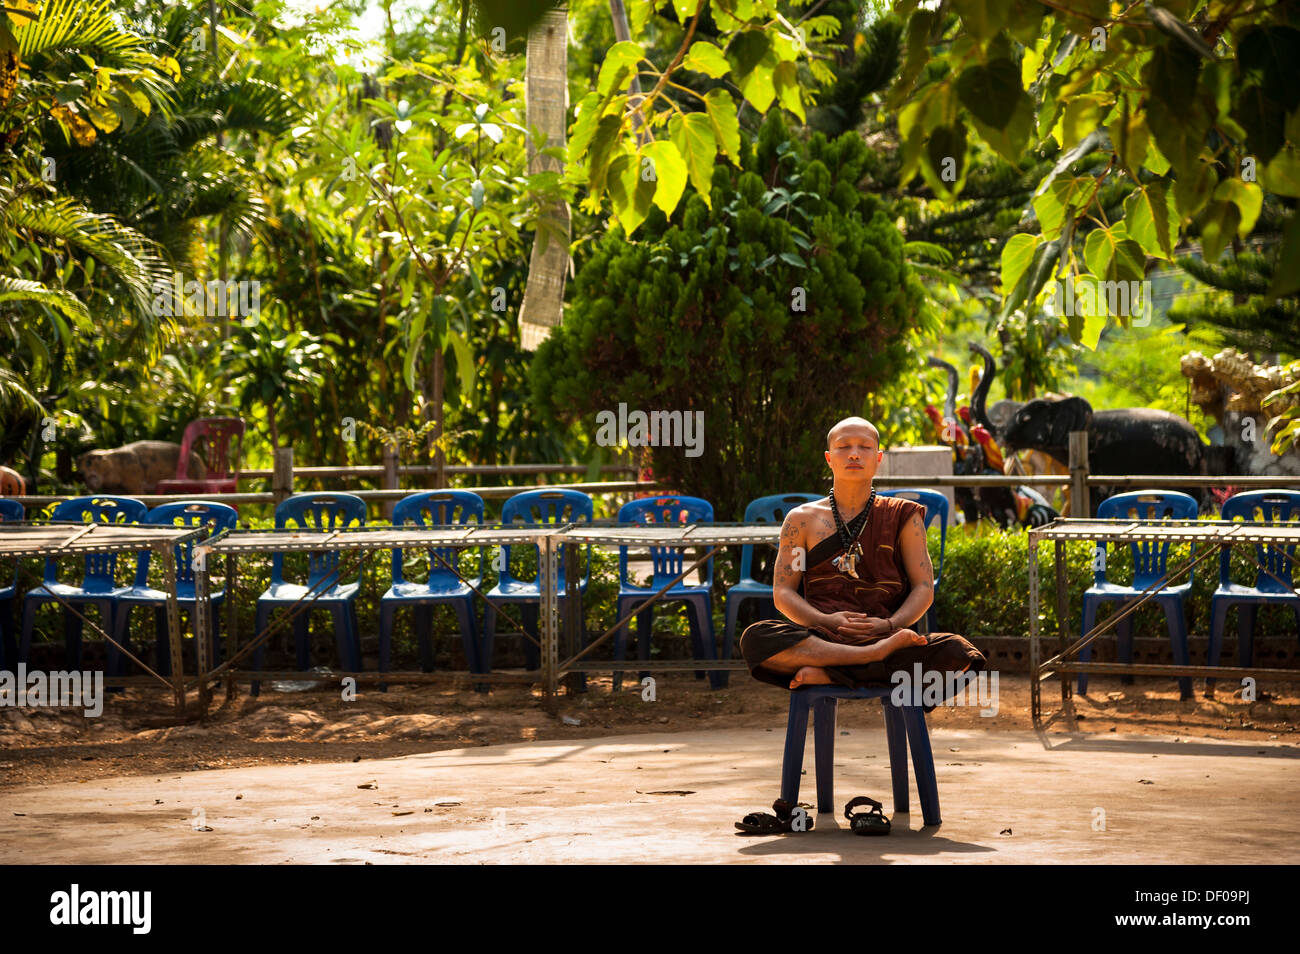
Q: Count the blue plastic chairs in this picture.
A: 12